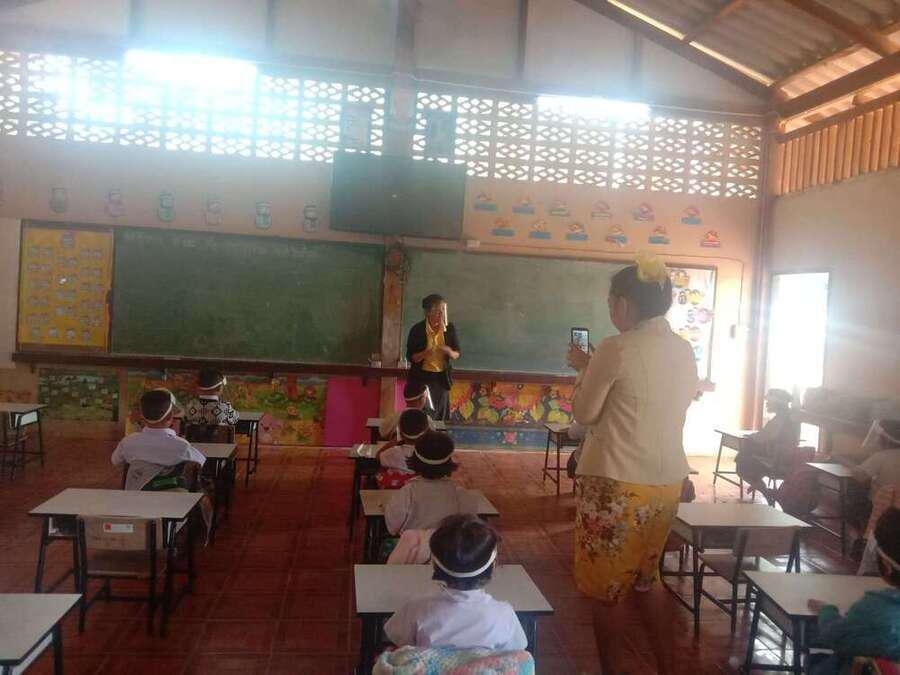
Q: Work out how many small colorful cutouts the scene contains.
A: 12